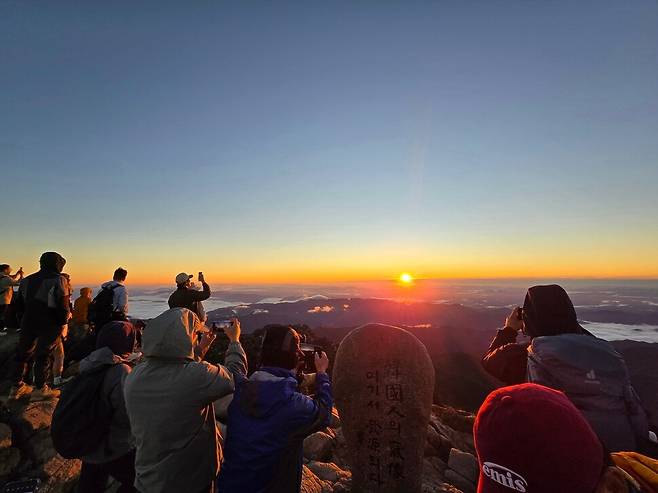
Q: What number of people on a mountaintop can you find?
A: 11